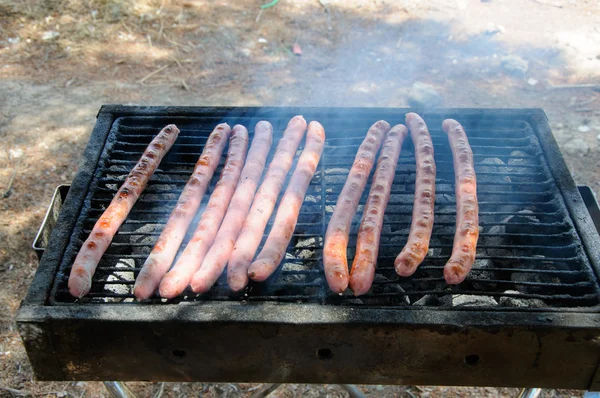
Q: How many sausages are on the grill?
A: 10